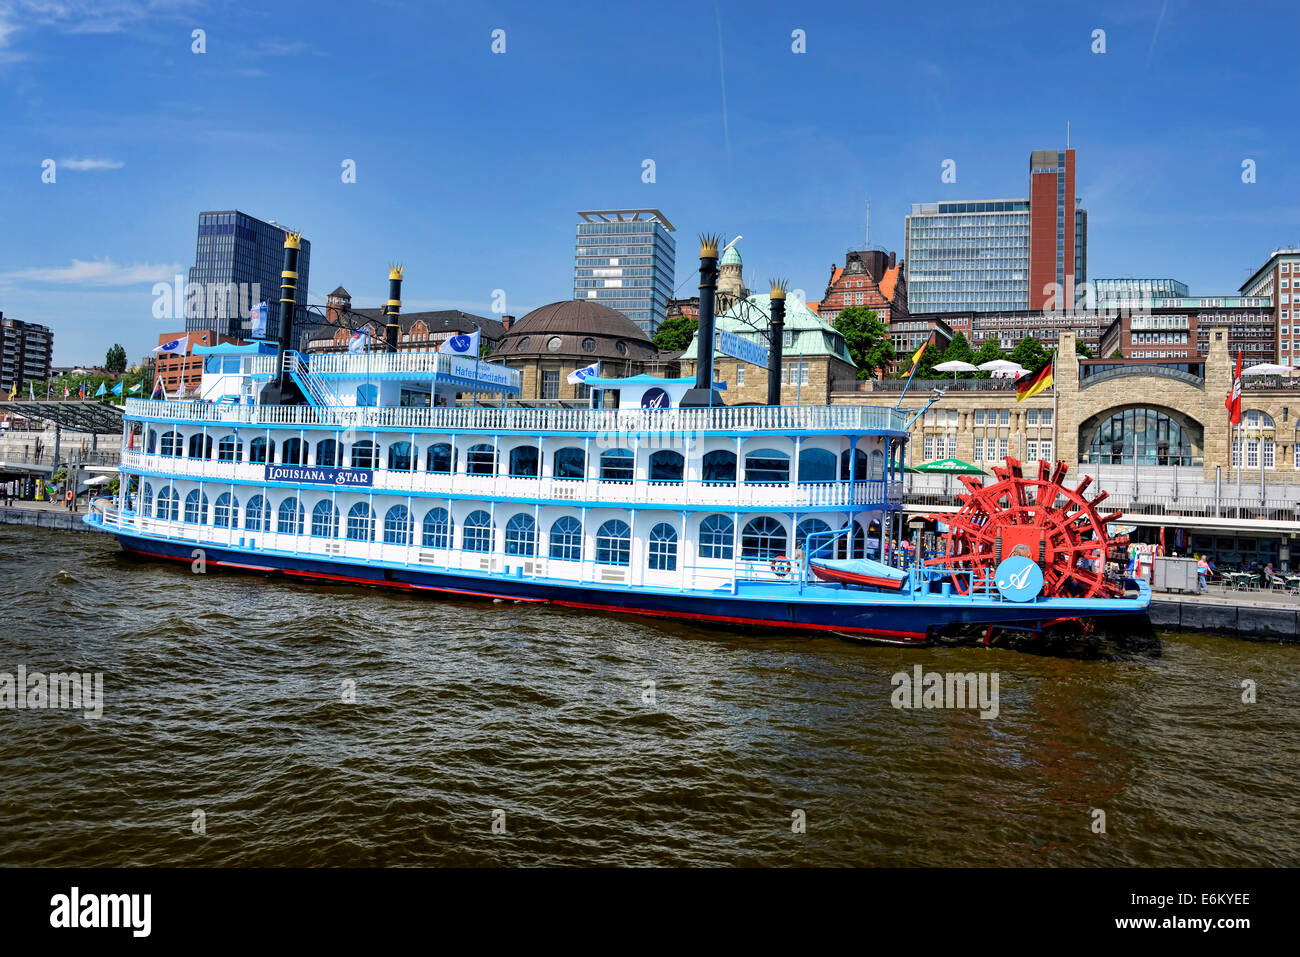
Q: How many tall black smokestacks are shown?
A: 4